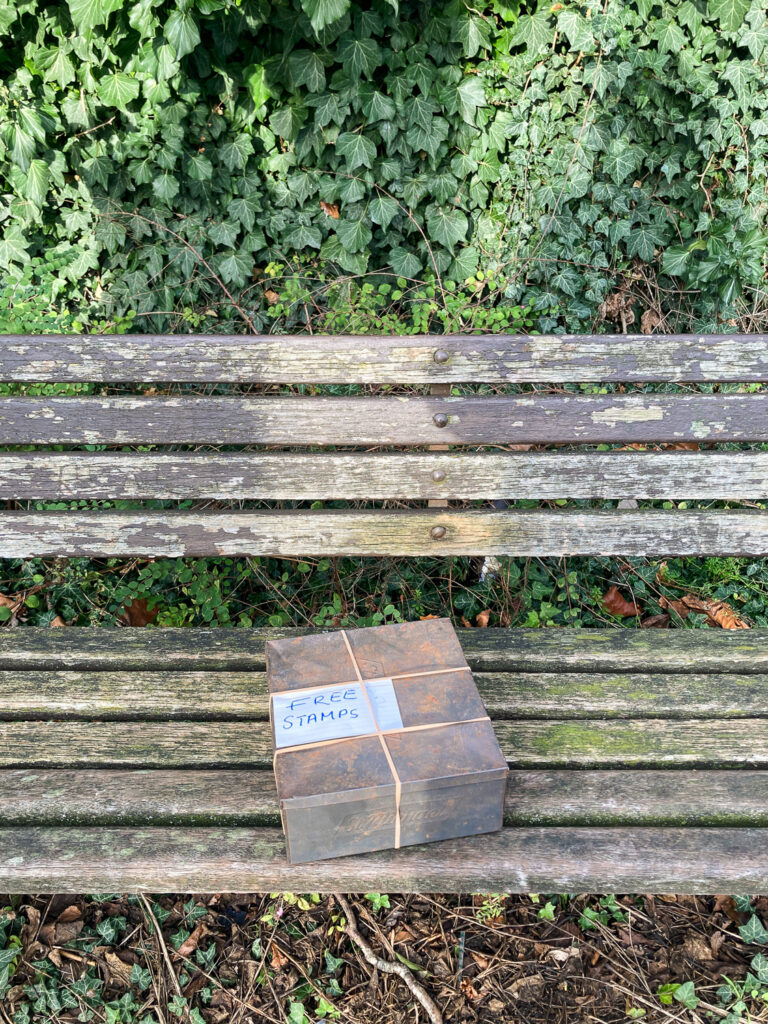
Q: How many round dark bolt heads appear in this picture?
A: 4